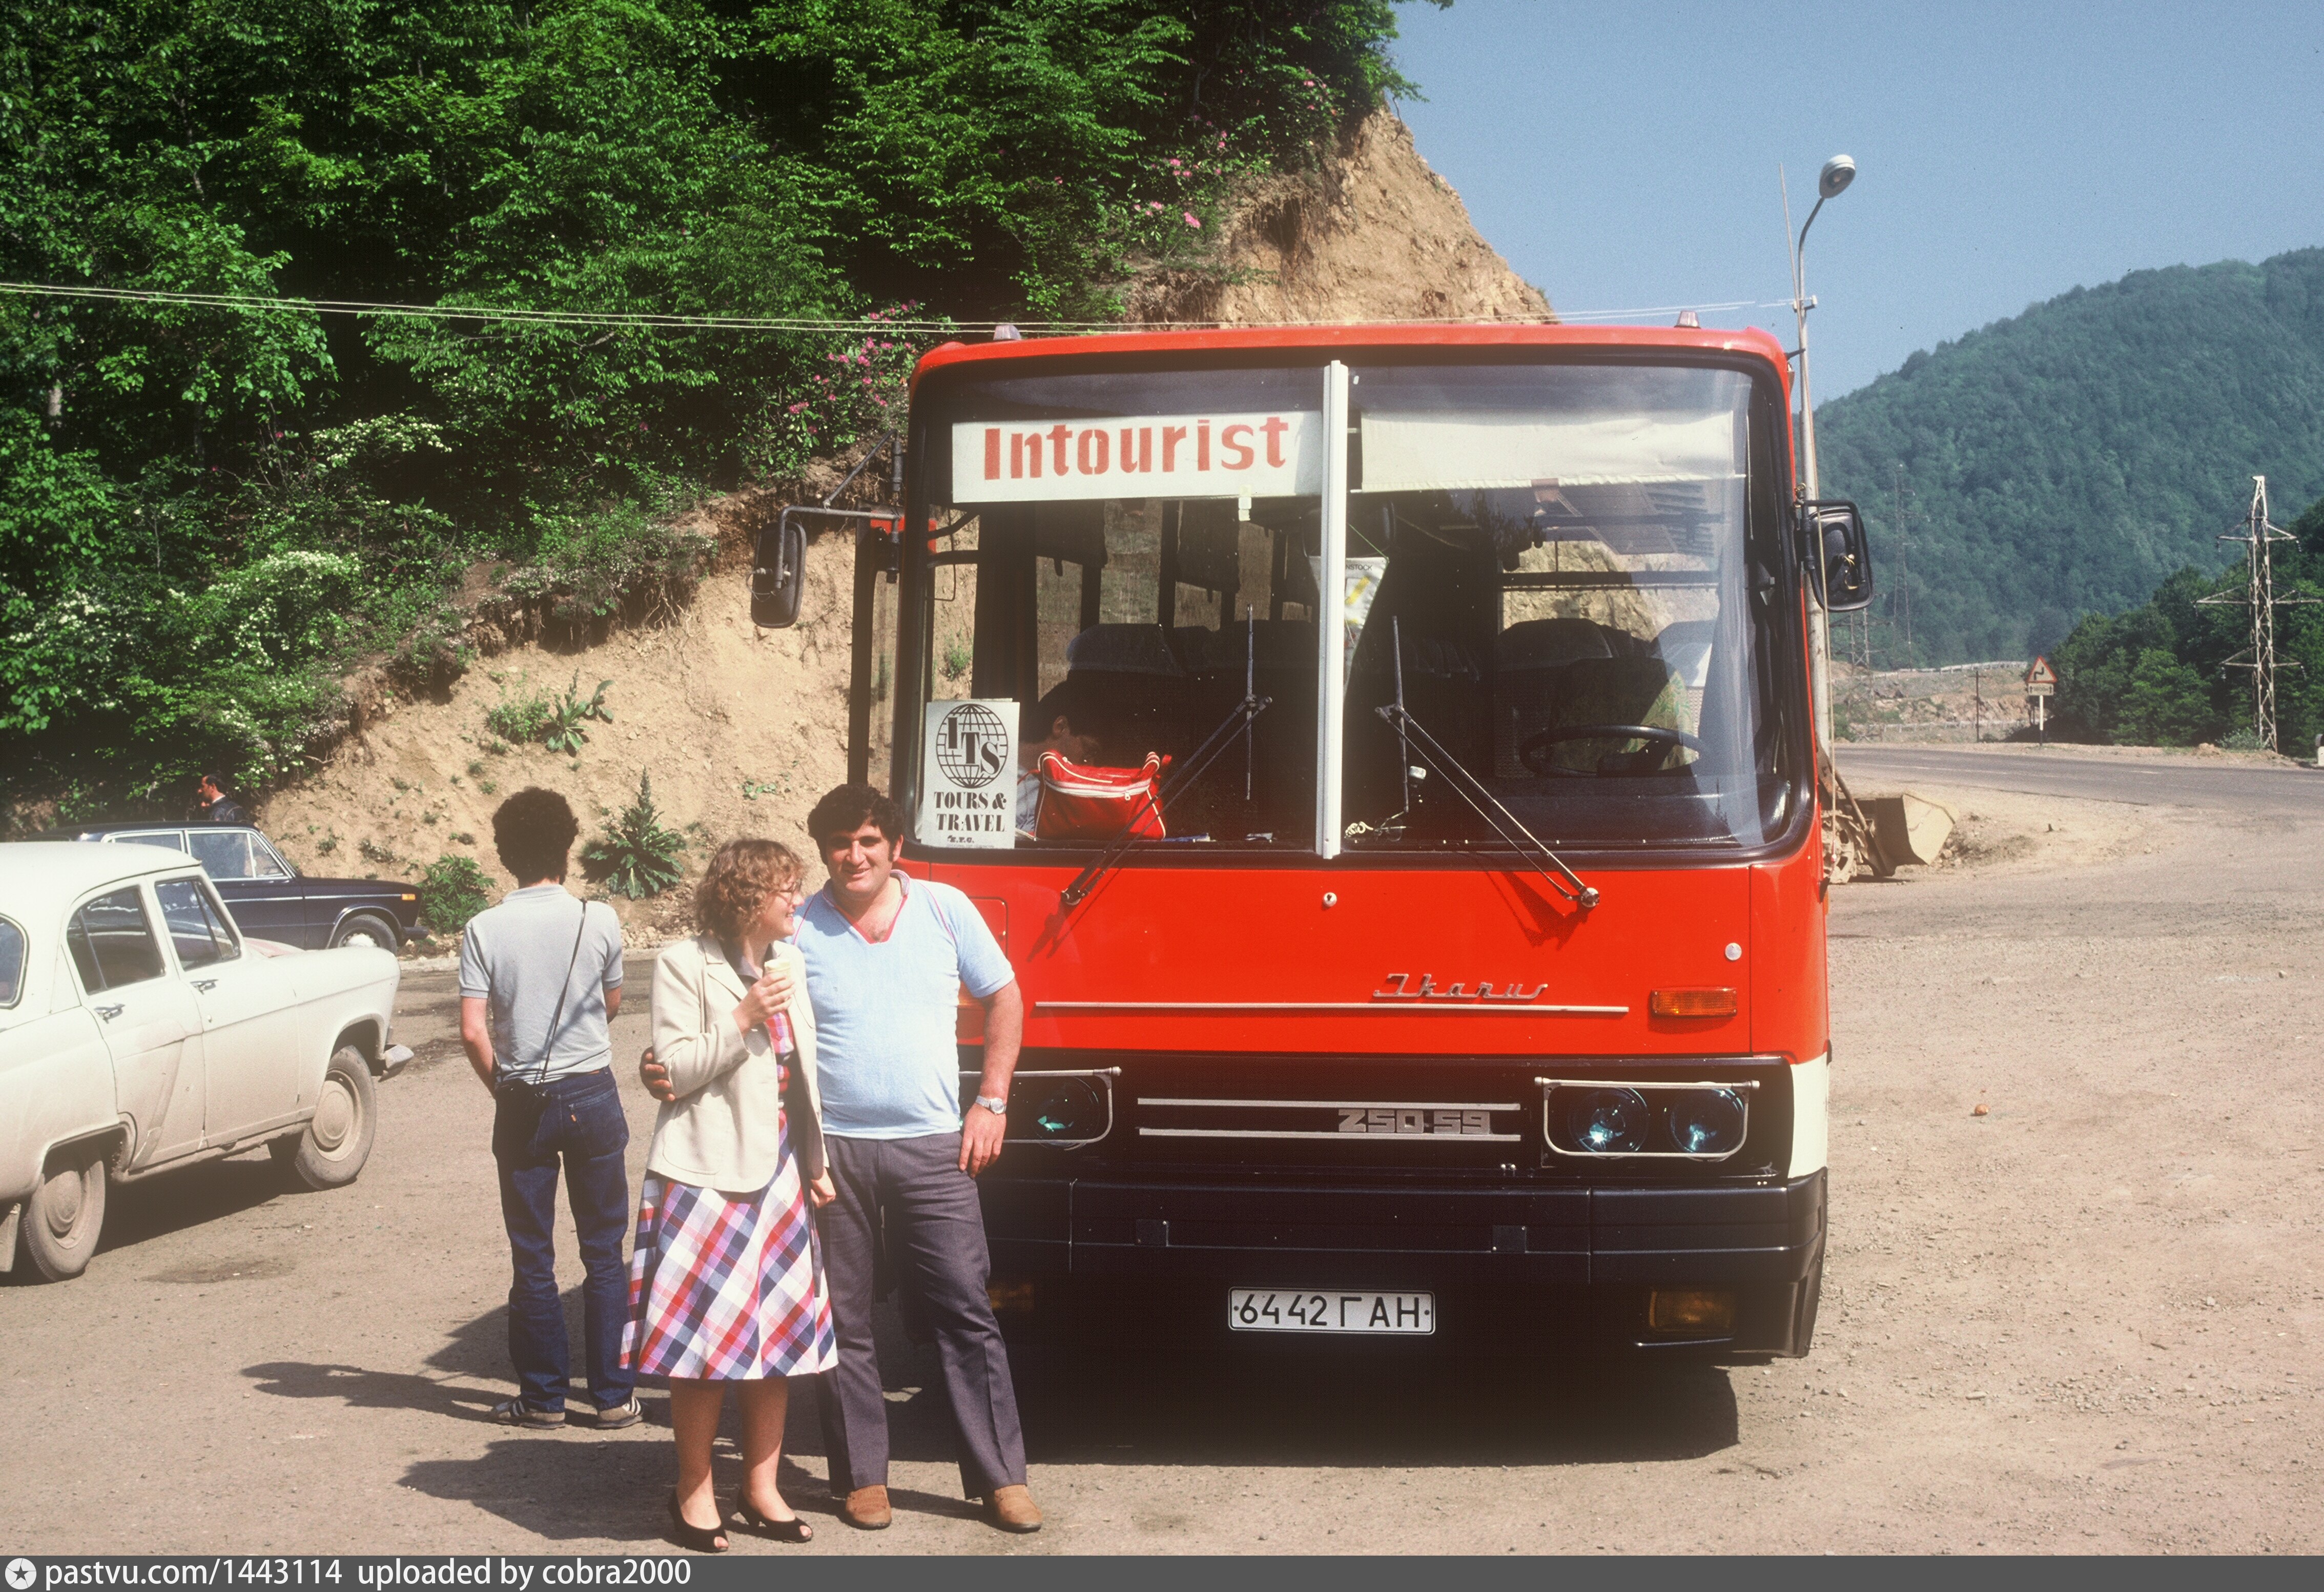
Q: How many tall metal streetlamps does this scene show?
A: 1